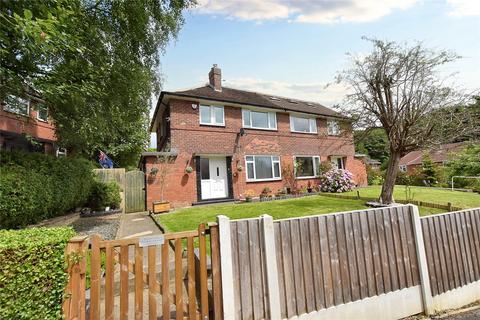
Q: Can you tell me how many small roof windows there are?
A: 3